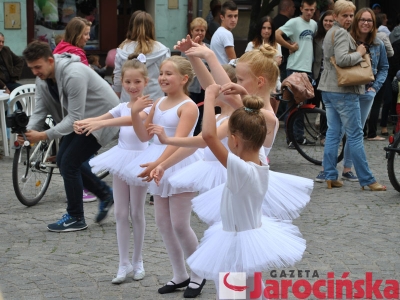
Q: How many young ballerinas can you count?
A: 5